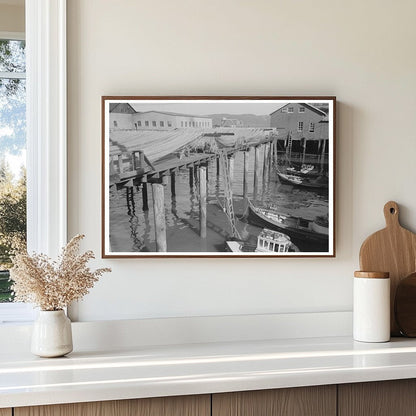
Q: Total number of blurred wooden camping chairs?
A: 0